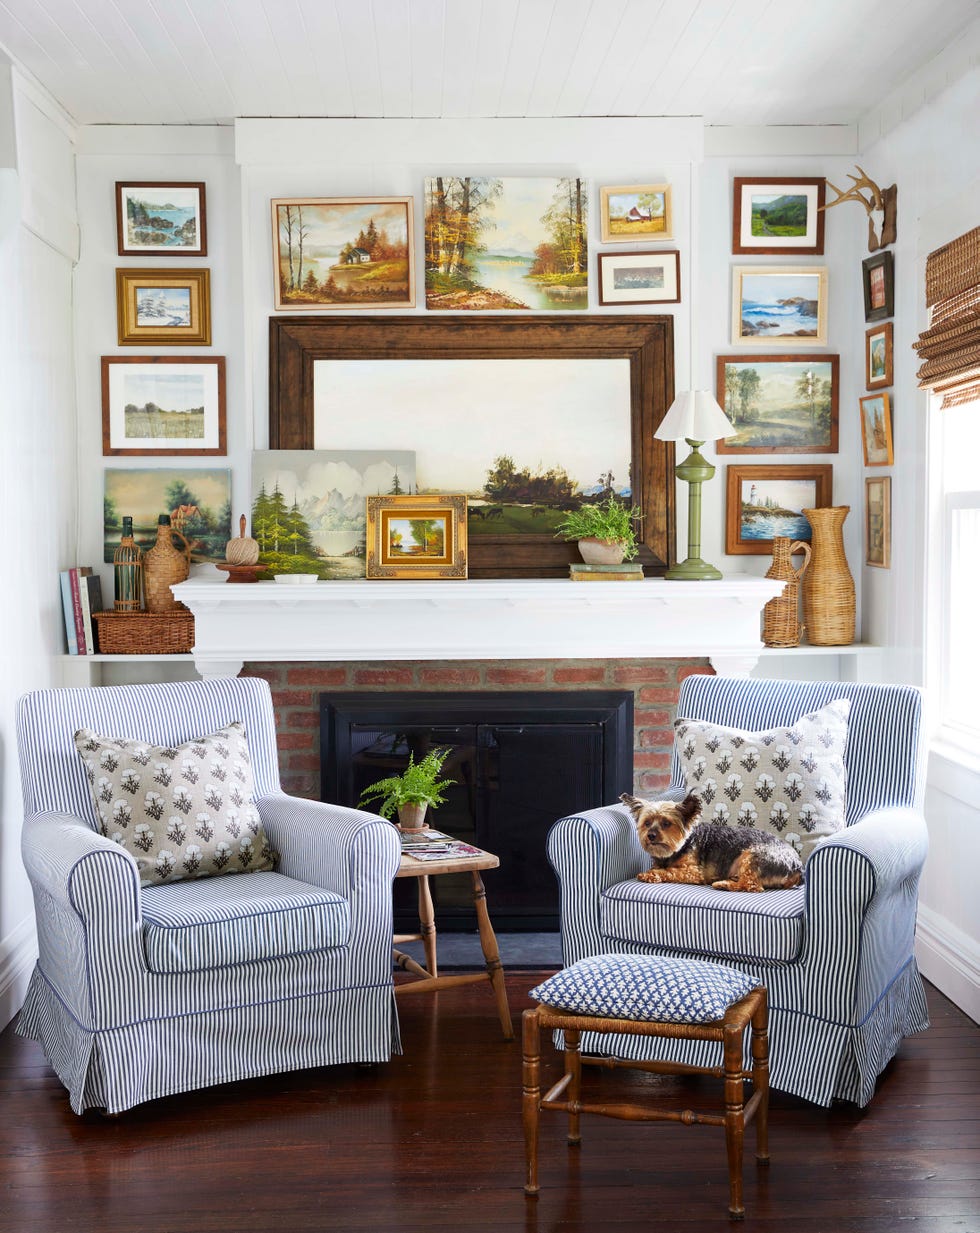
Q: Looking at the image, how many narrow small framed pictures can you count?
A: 4